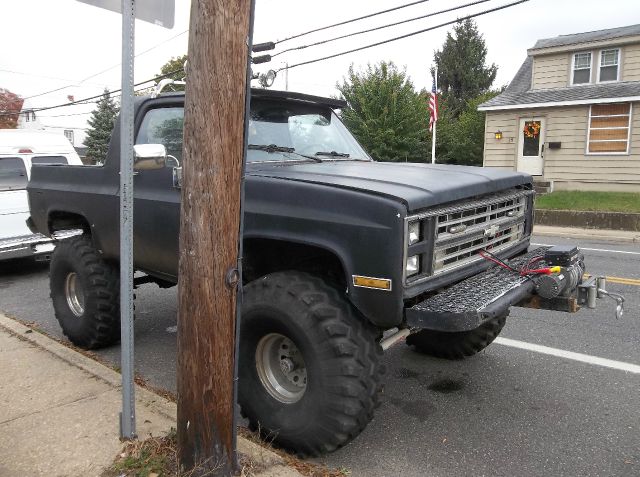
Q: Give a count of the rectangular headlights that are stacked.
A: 2